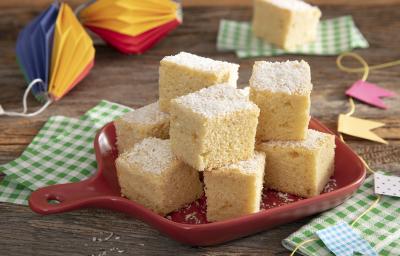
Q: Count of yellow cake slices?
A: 8